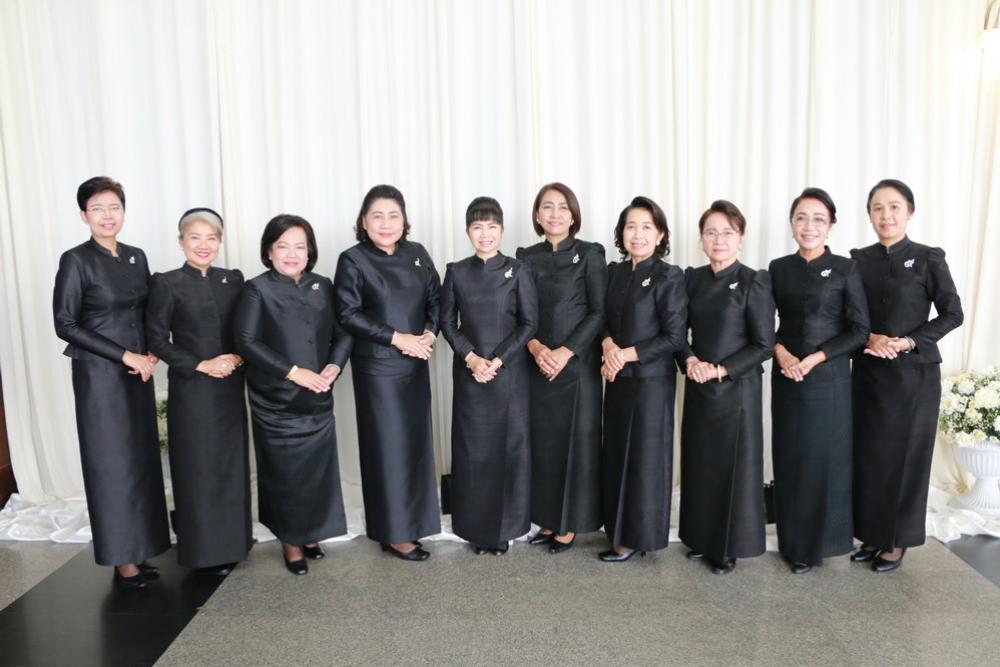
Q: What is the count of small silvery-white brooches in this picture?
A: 10